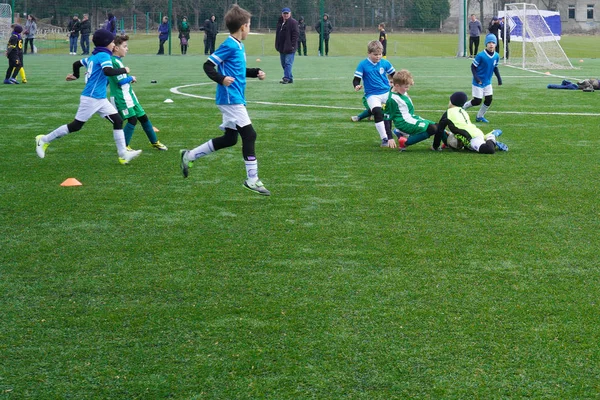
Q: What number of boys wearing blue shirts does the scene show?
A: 4